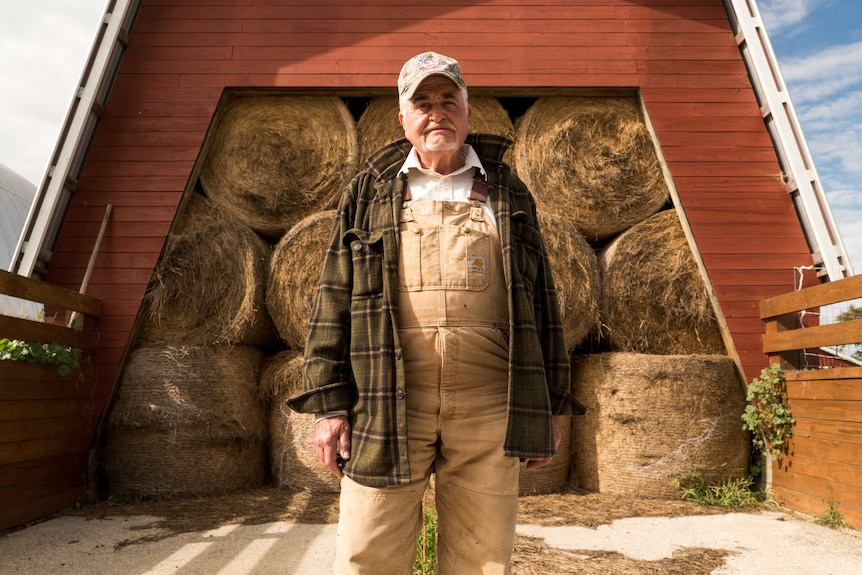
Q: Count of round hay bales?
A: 11